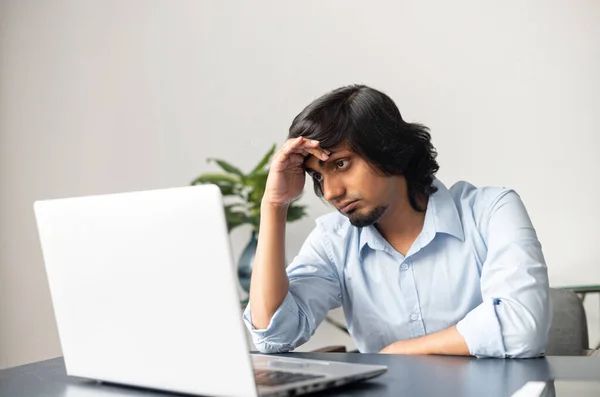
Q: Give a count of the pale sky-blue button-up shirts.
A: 1